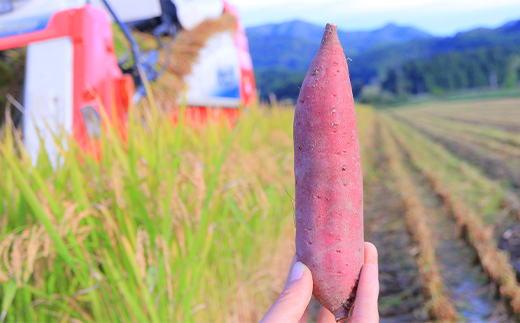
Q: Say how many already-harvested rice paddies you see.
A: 1